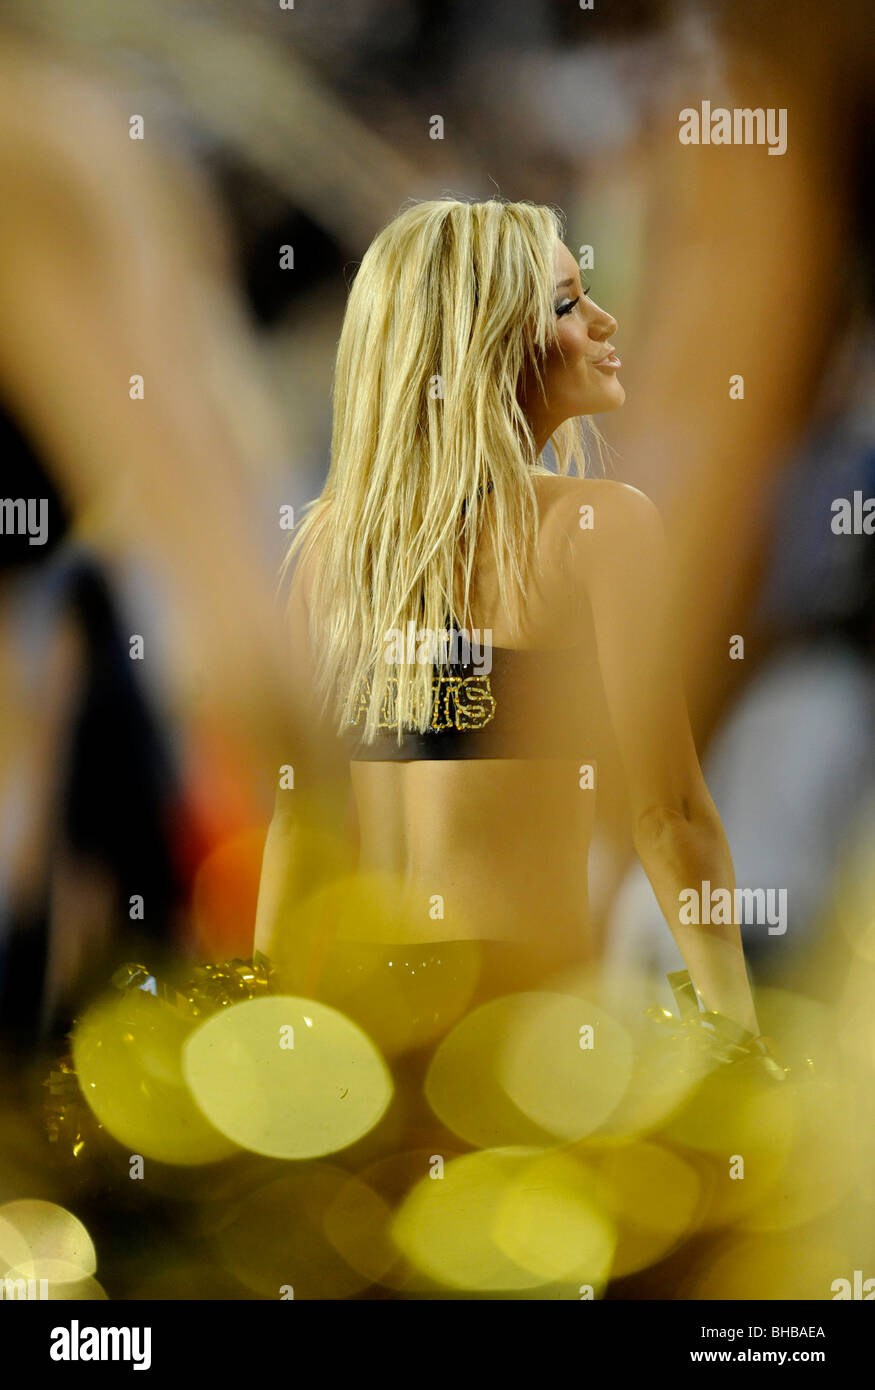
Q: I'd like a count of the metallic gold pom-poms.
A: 2